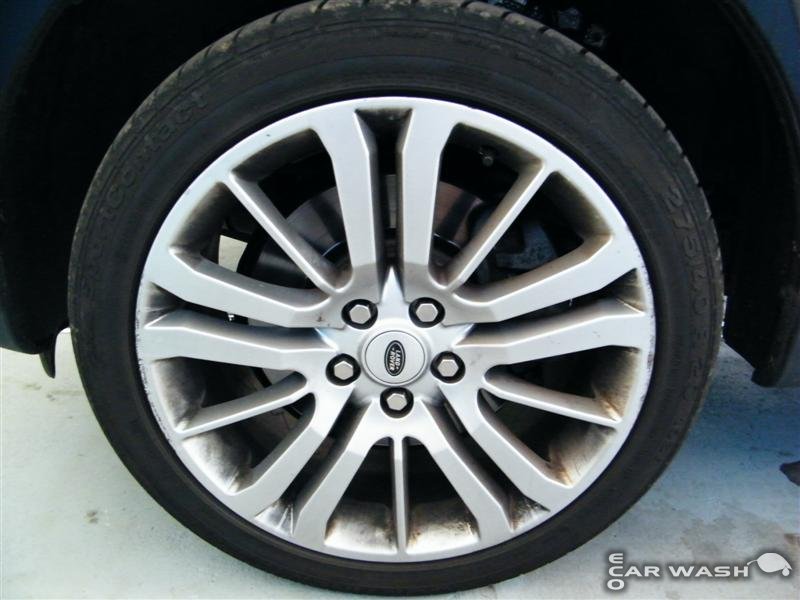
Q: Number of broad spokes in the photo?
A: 10